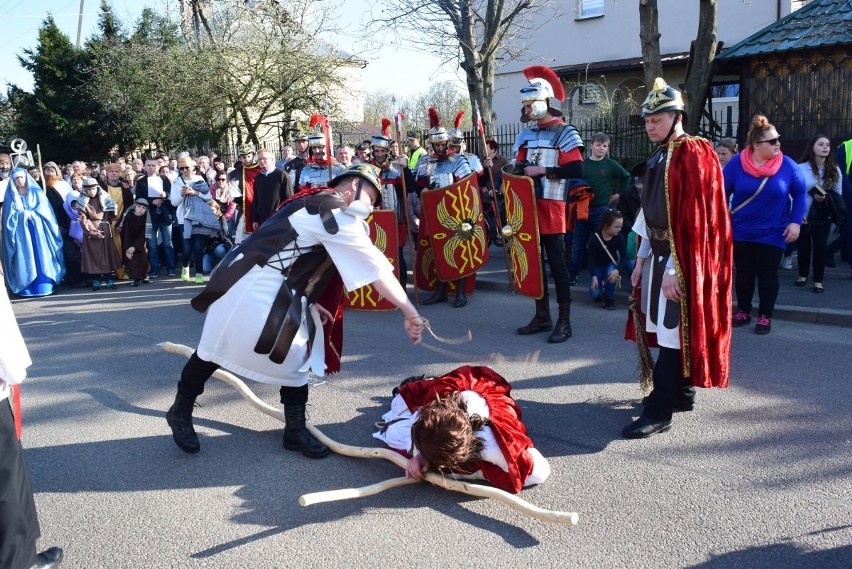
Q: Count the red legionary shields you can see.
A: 4